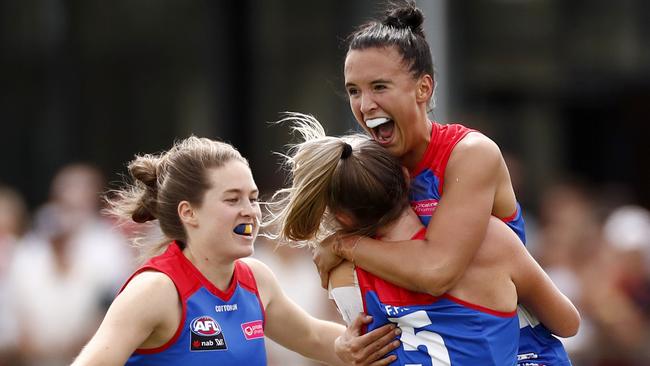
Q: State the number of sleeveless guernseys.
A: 3